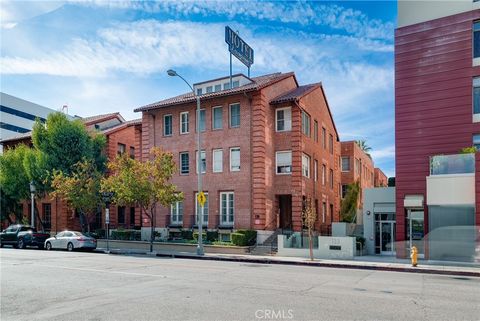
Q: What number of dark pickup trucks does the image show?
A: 1